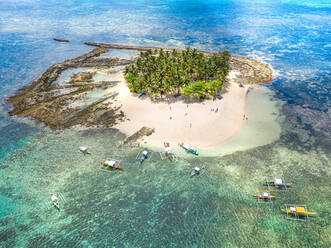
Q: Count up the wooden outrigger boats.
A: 10